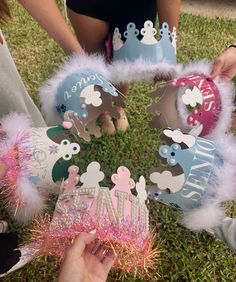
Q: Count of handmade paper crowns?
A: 6